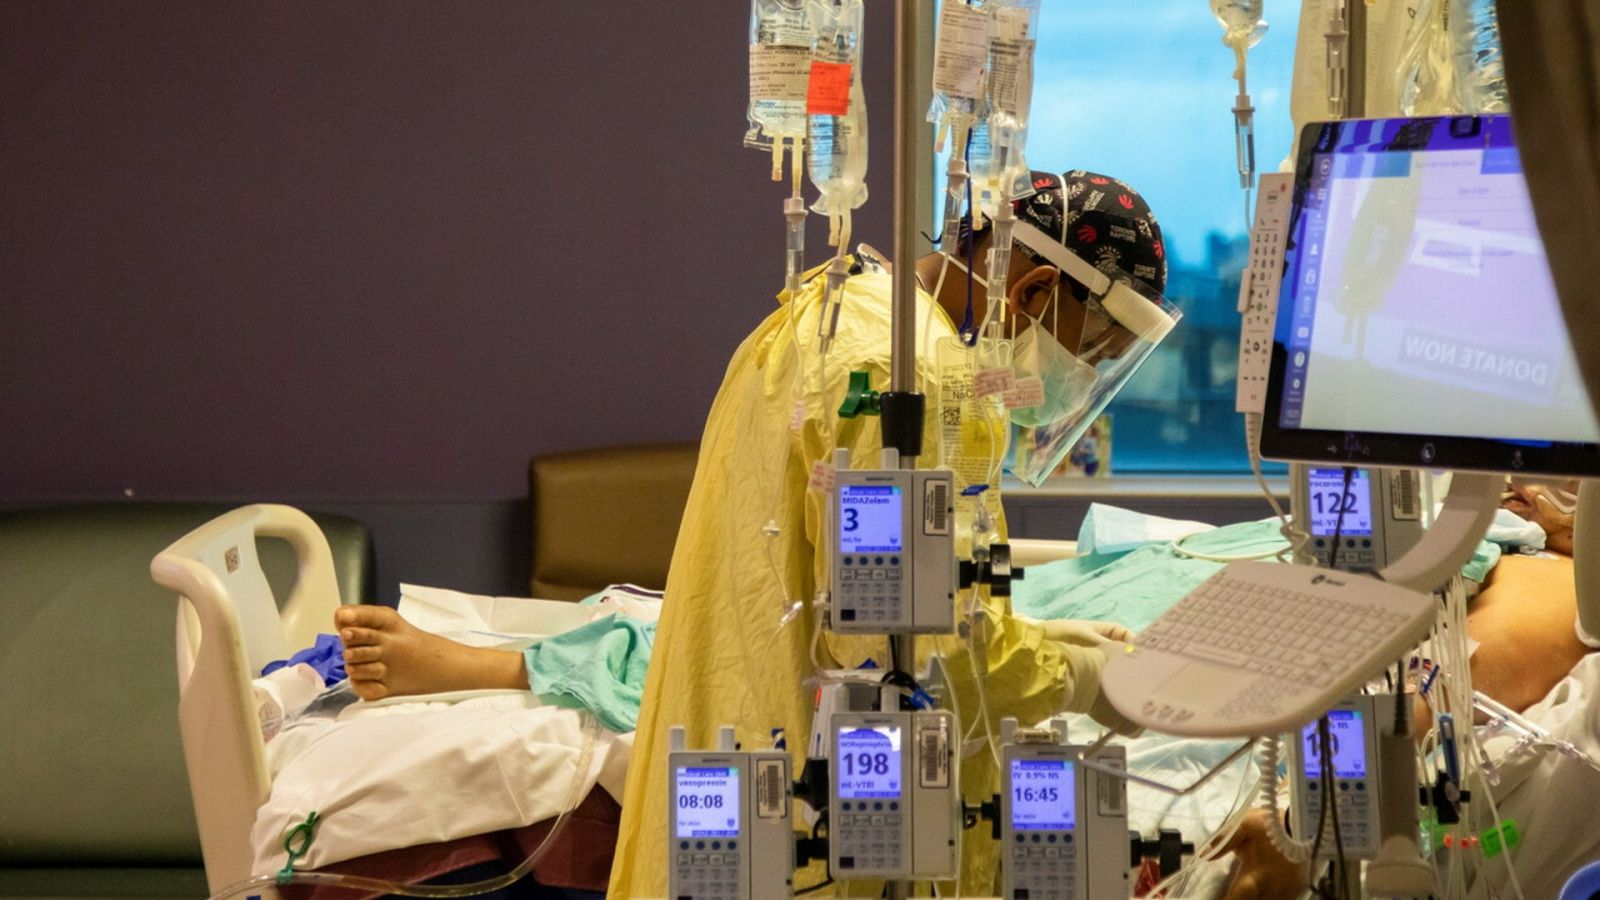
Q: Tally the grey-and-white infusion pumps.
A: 6